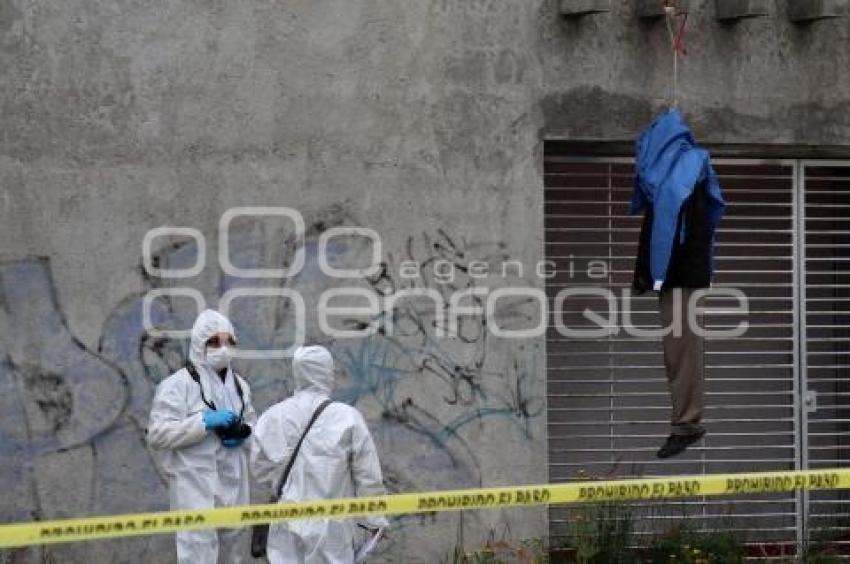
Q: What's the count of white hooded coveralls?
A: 2